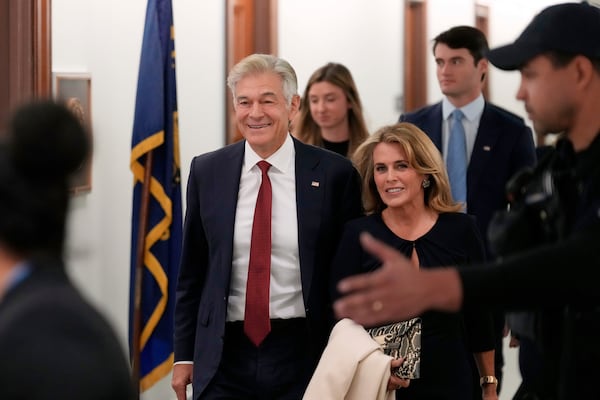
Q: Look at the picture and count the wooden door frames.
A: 4